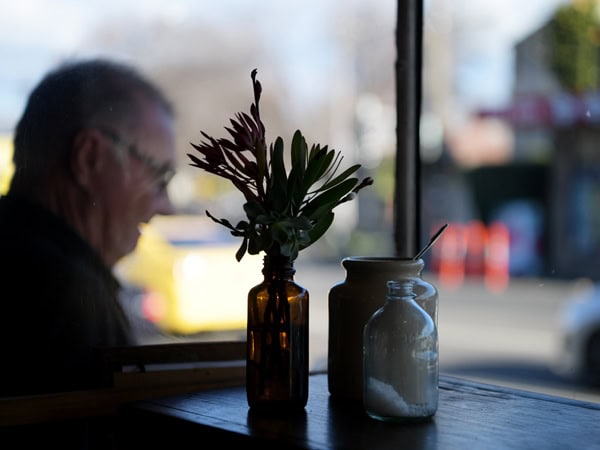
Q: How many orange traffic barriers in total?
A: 3